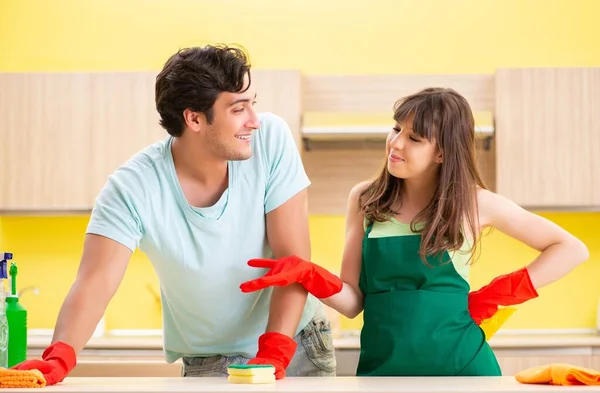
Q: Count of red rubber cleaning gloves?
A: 4